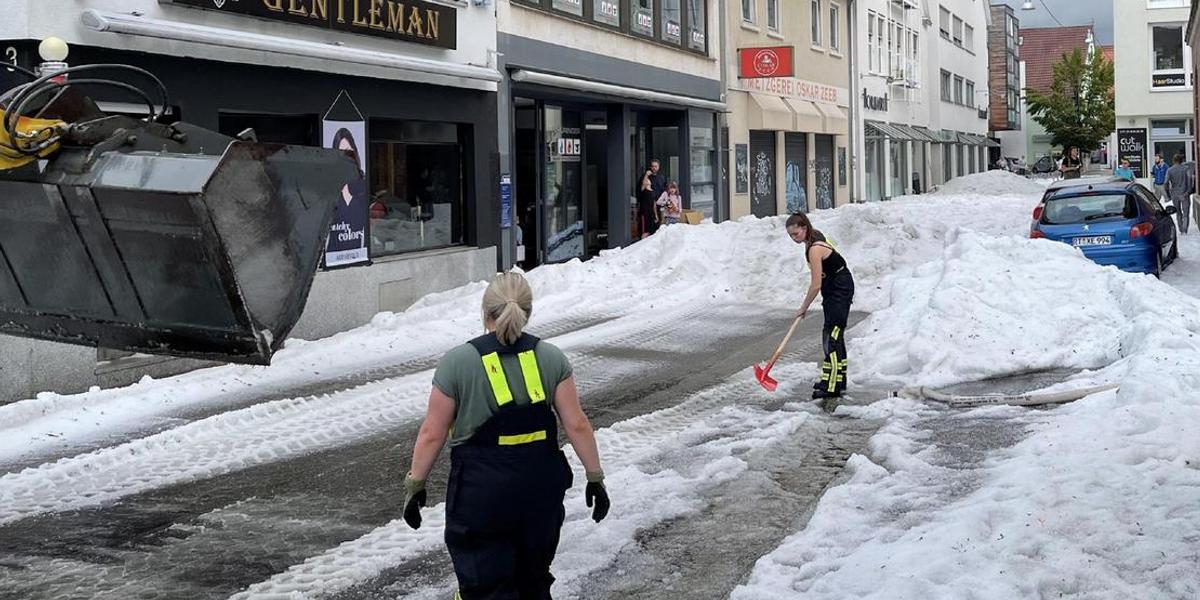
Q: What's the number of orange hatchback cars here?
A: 0